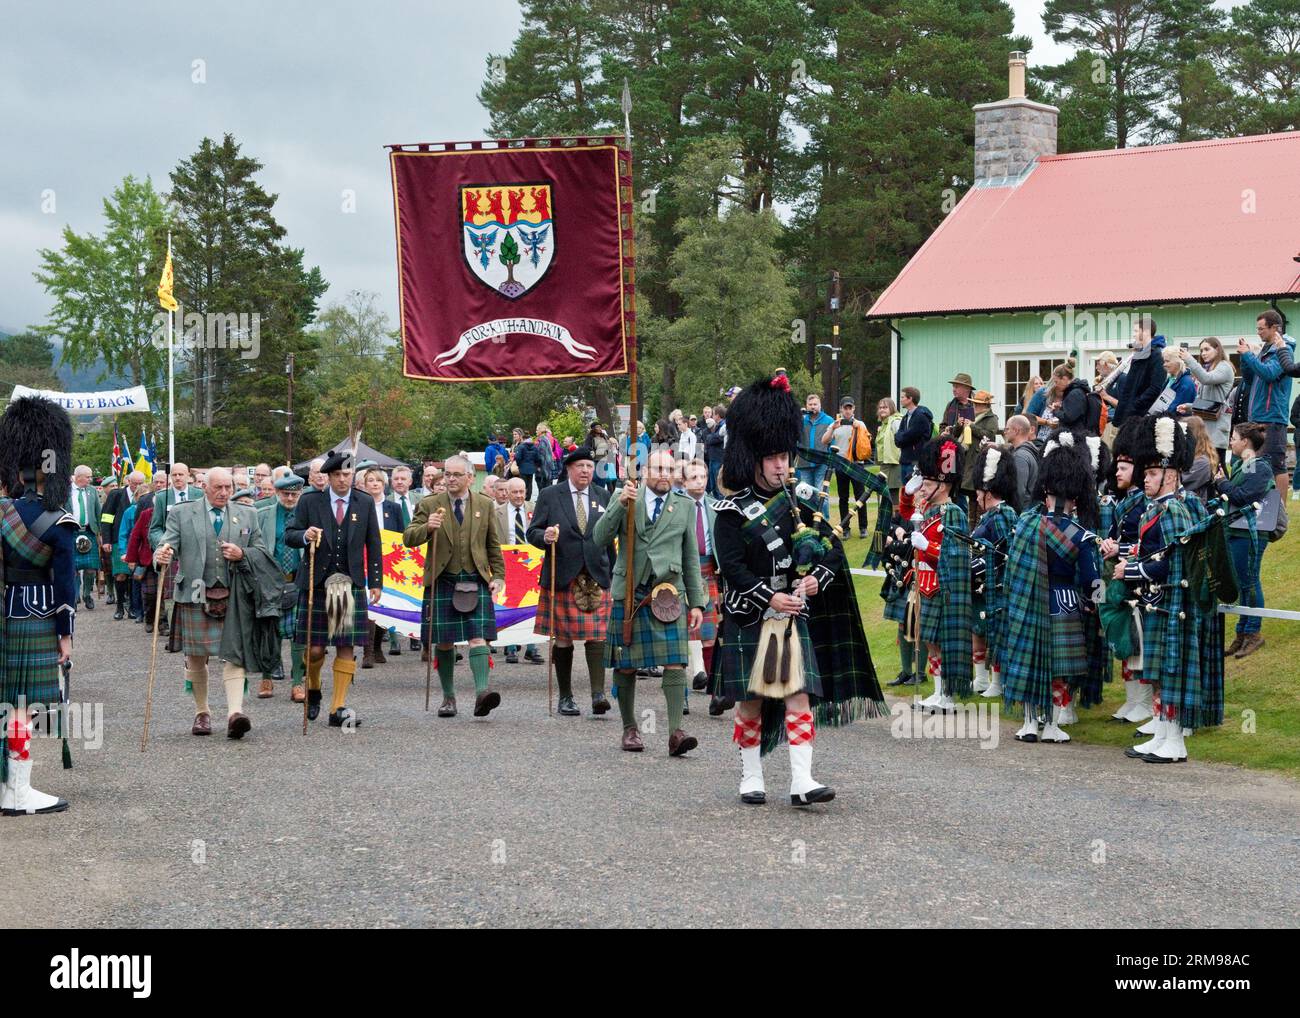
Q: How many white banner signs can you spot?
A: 1